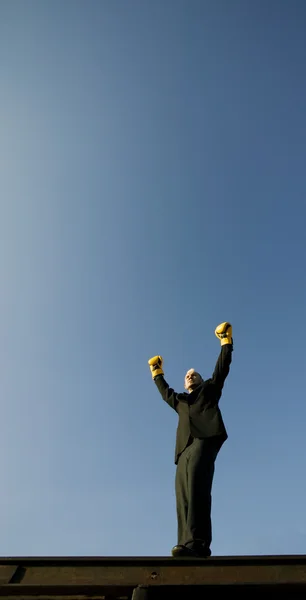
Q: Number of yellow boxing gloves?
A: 2